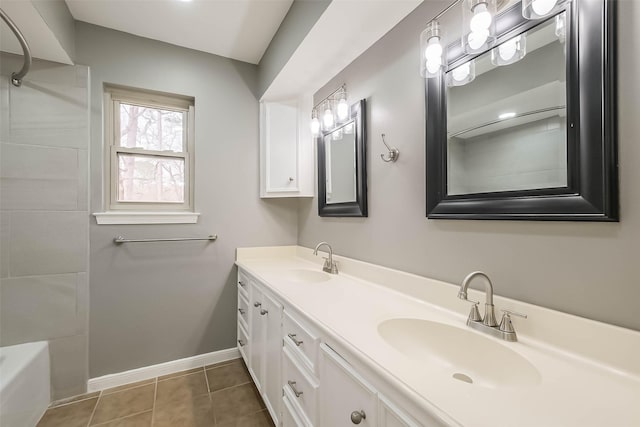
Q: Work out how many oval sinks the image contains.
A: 2